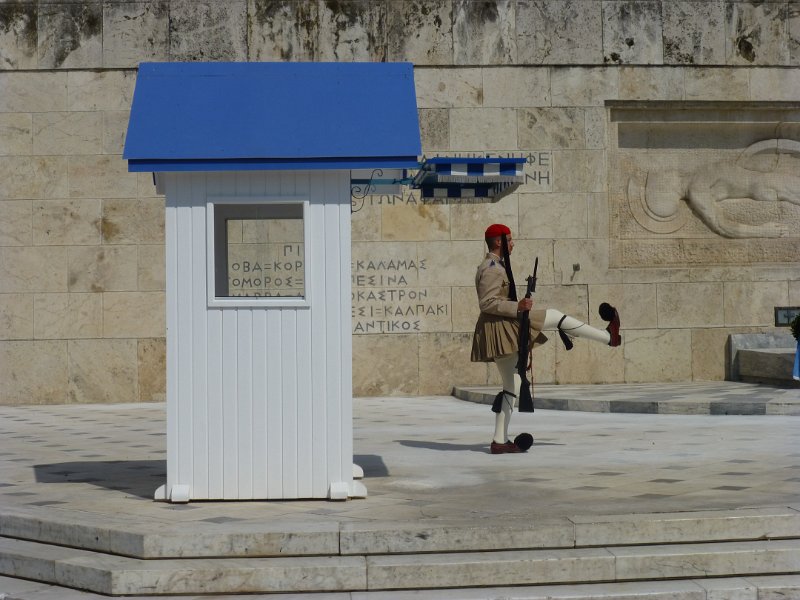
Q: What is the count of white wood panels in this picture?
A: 13